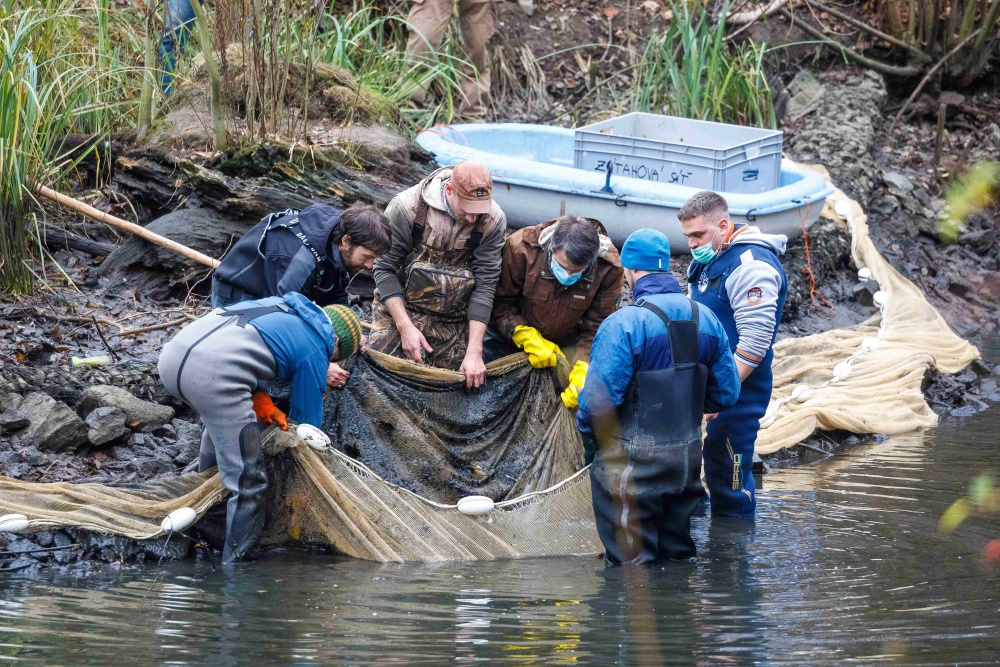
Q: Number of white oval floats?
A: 11